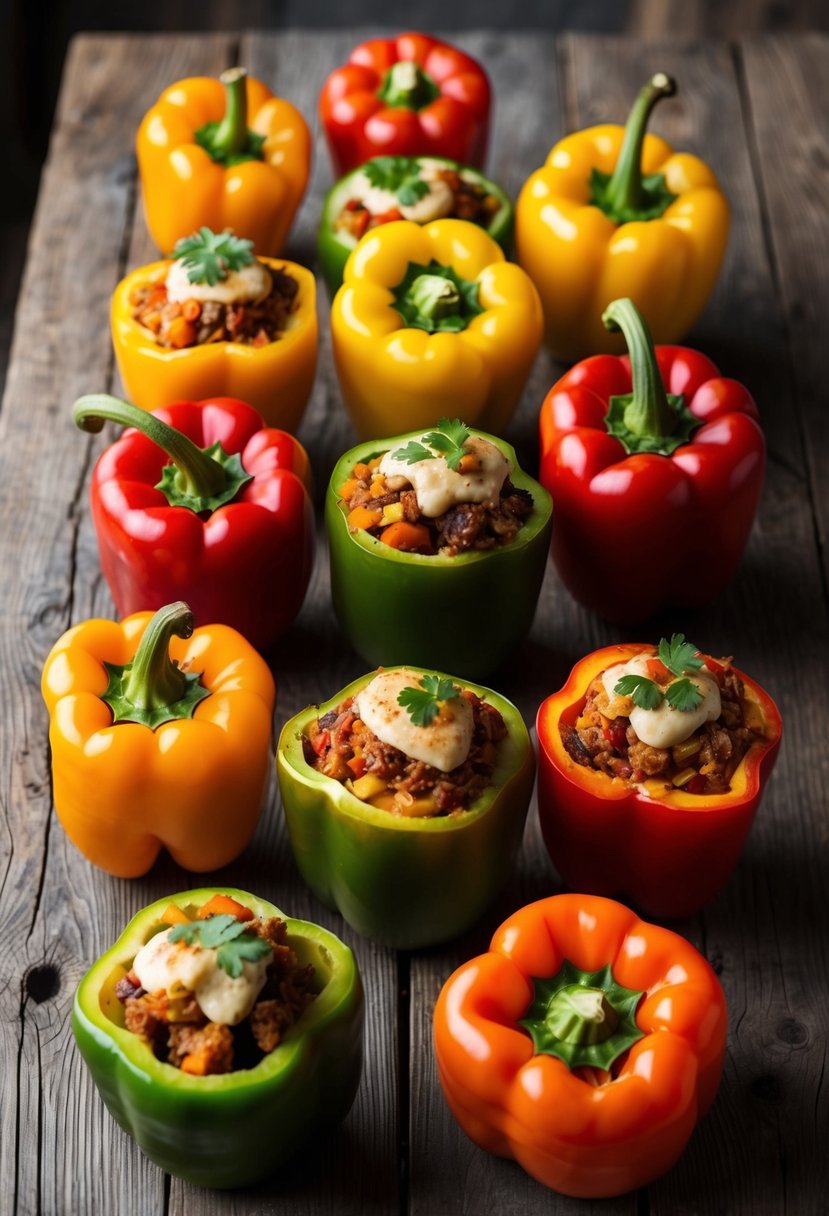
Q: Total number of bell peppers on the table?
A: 14